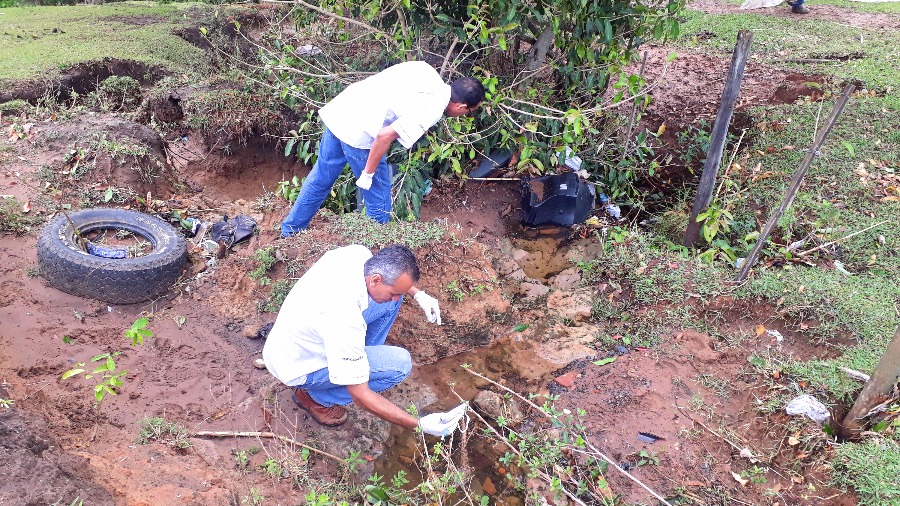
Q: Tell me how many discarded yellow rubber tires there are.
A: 0